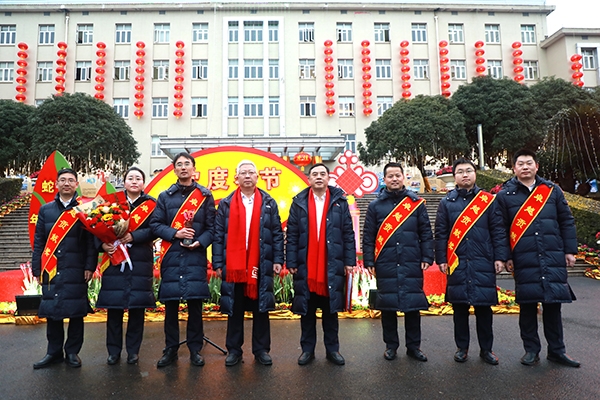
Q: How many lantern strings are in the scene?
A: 12